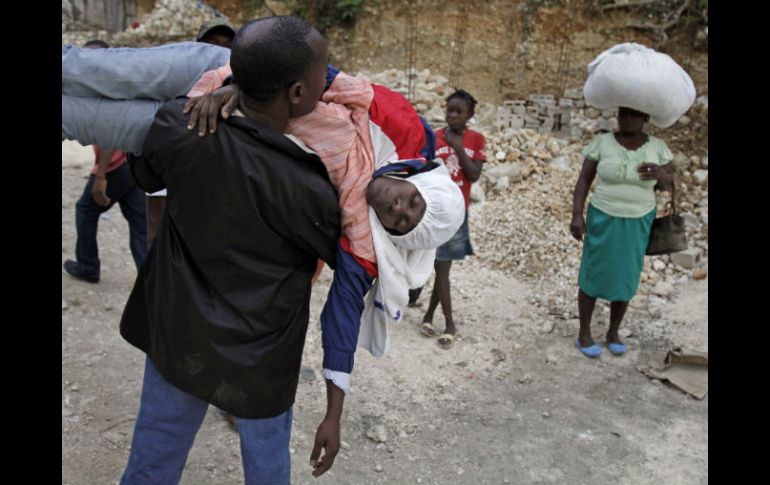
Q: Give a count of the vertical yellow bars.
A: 0